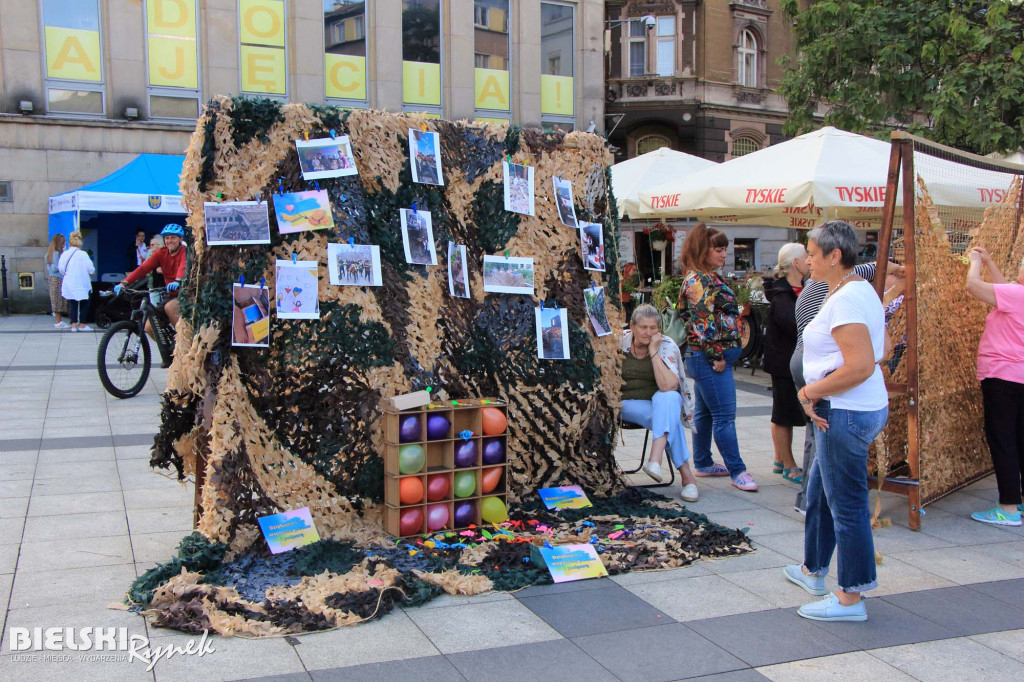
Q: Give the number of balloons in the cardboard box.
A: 14